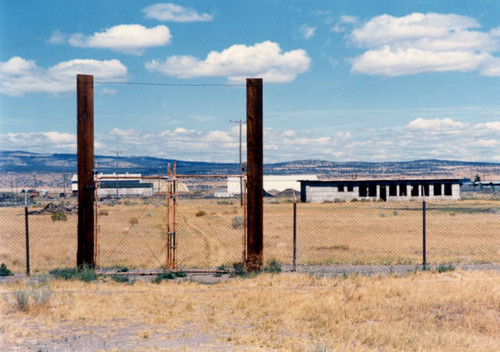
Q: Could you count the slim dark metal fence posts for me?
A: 3